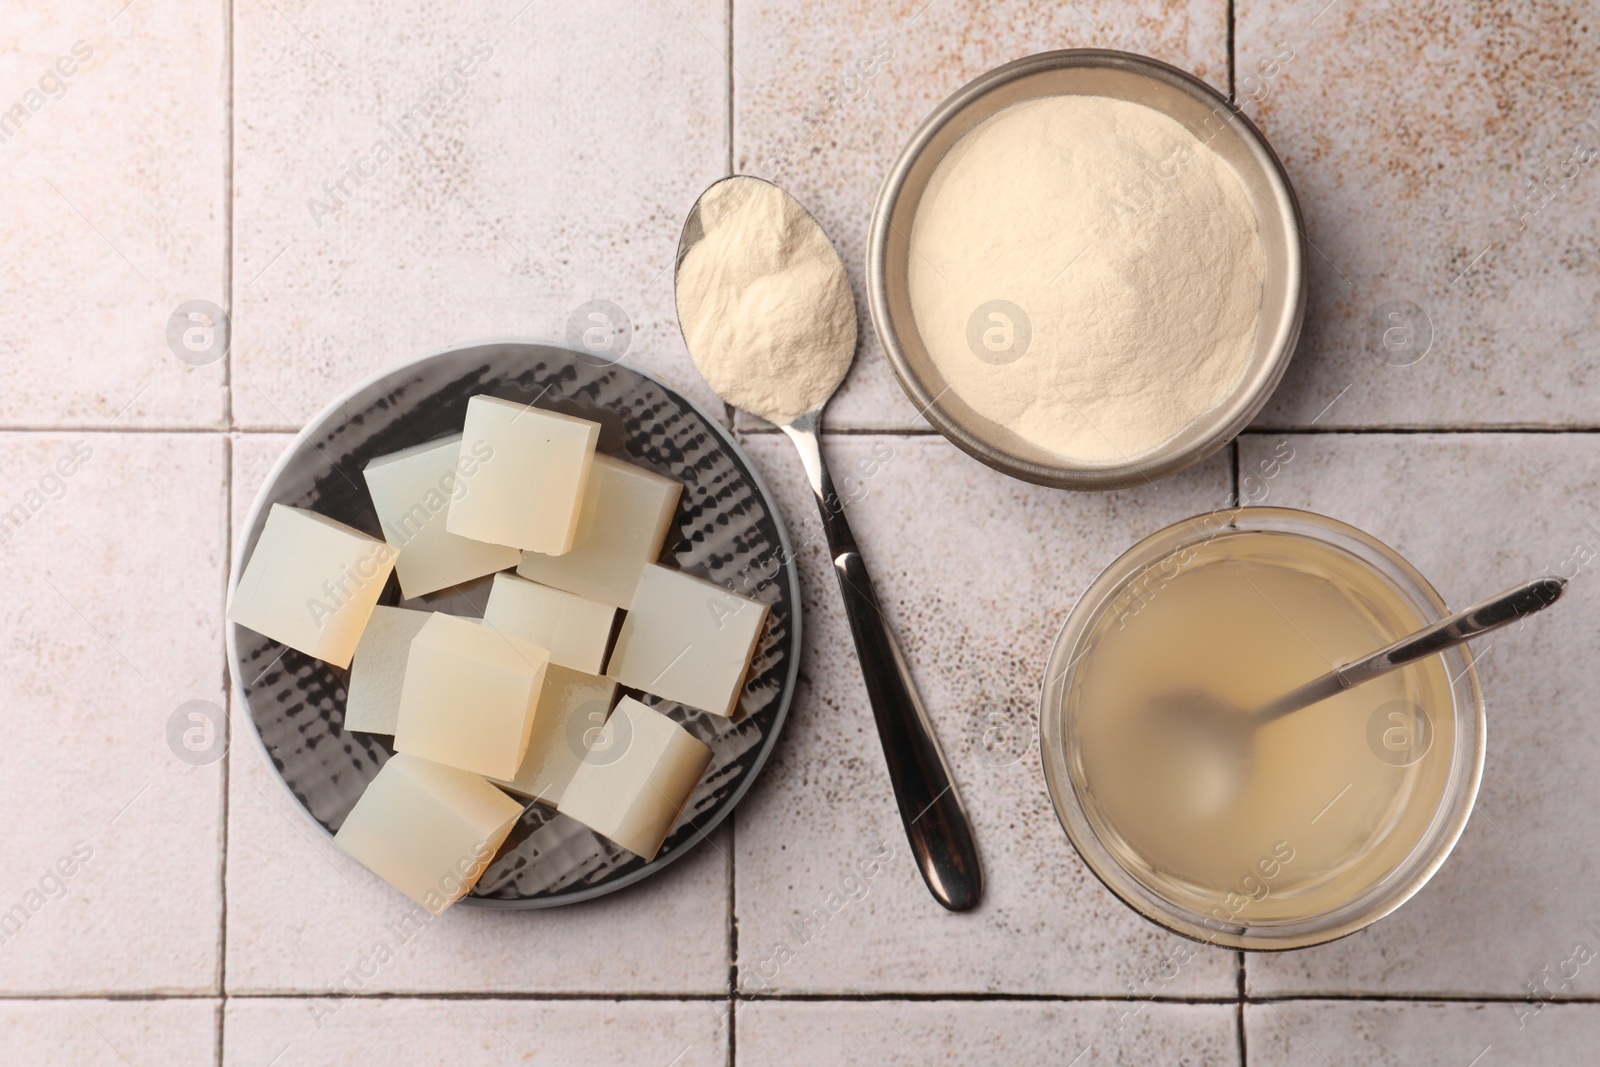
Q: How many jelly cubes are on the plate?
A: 11